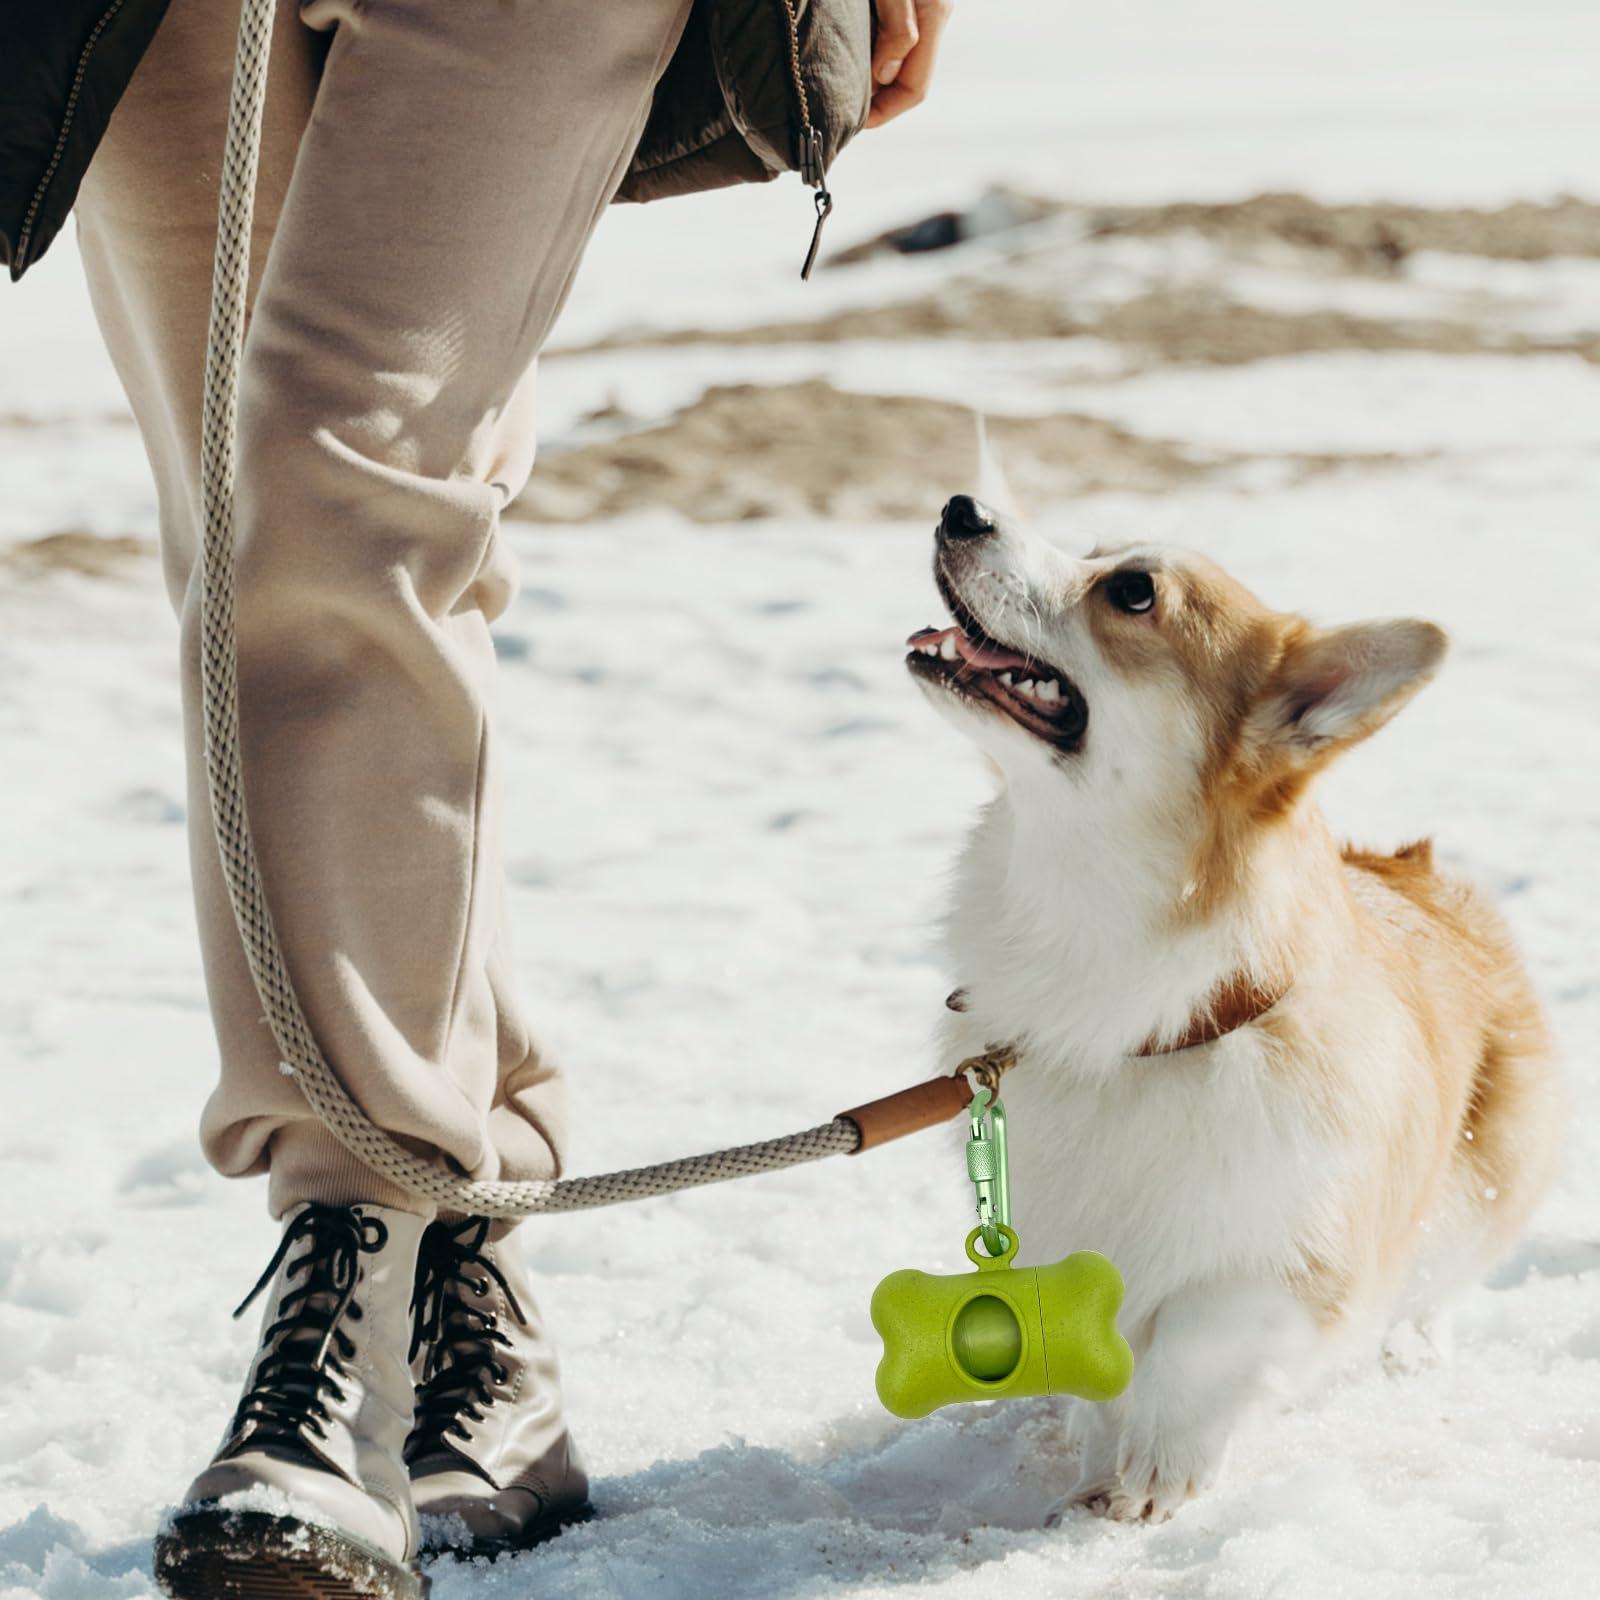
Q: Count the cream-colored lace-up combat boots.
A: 2